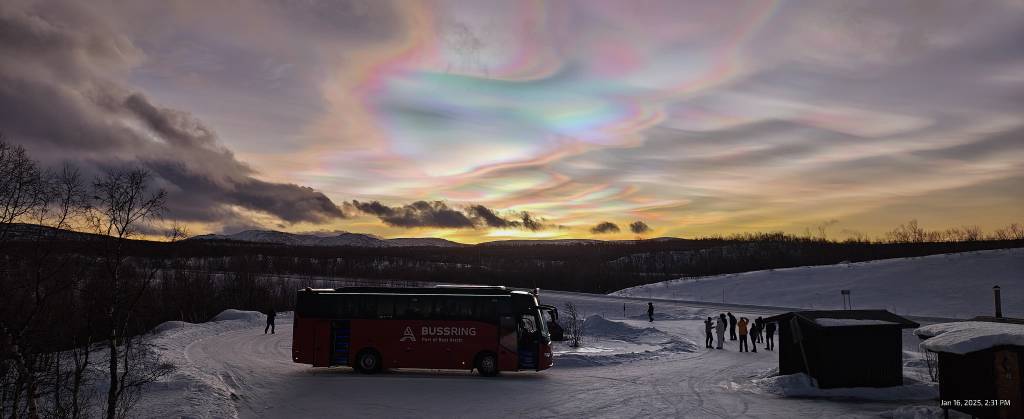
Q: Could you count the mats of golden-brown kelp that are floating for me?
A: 0